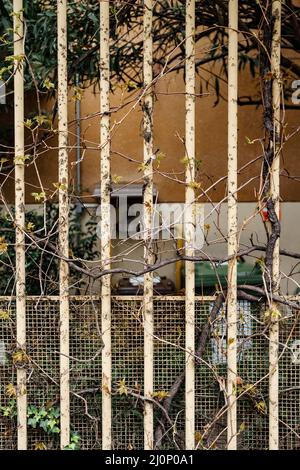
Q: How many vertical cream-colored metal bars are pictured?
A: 7